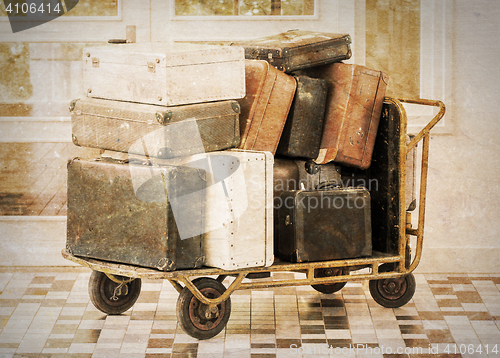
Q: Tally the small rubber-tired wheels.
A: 4